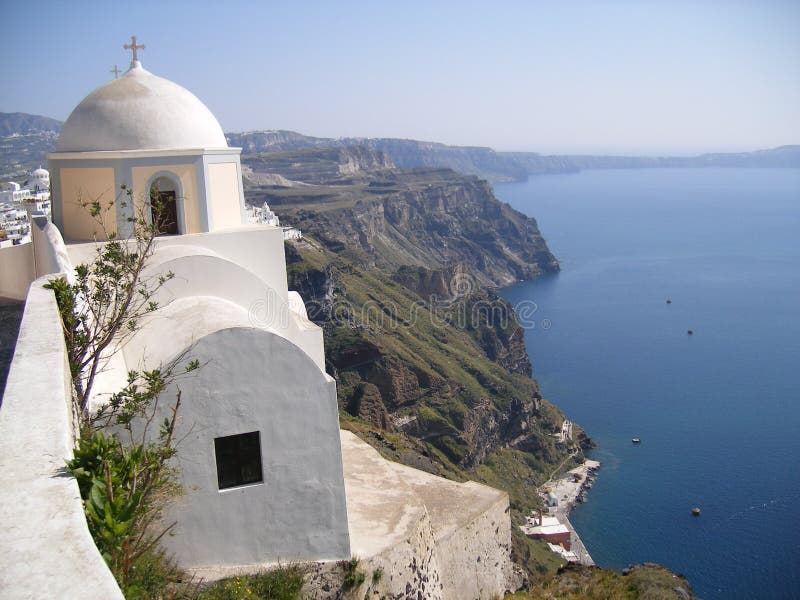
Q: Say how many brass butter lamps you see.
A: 0